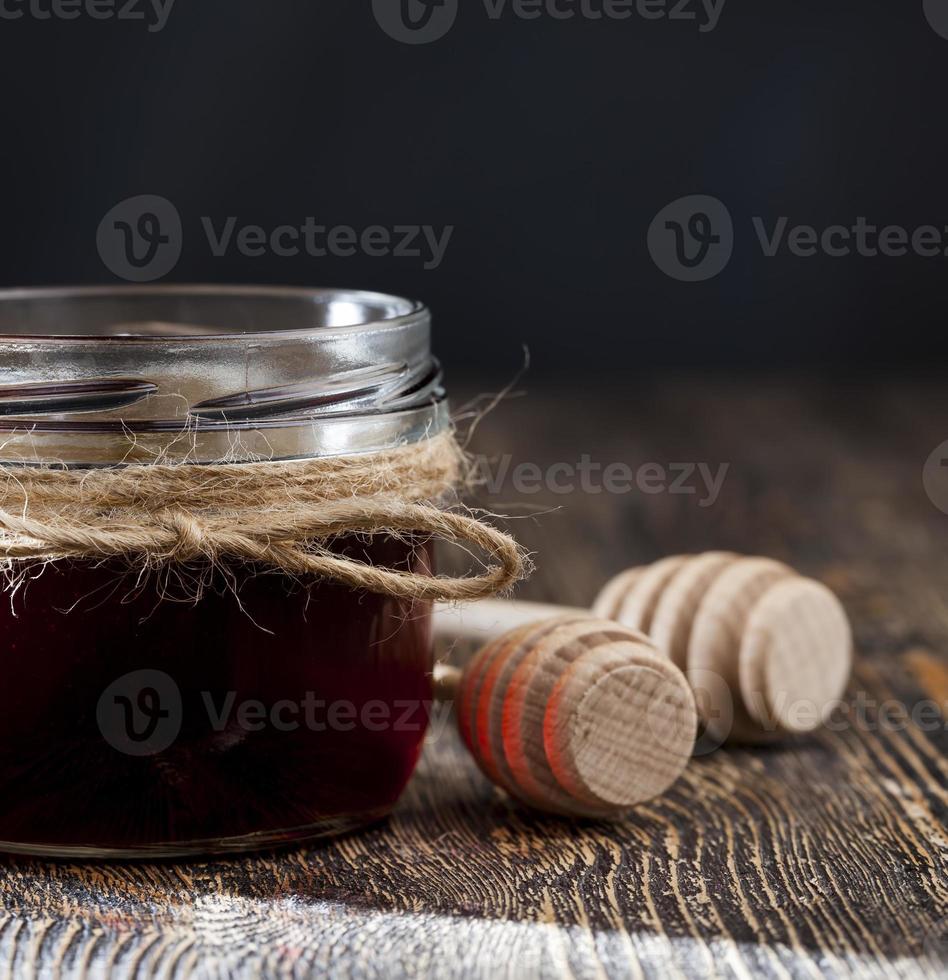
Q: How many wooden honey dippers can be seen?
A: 2